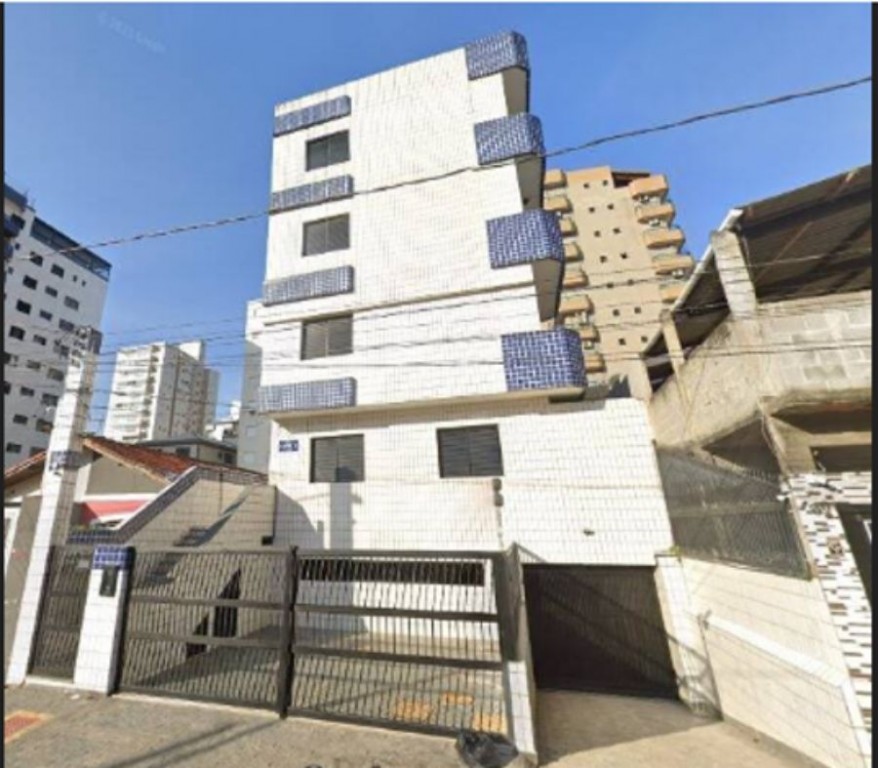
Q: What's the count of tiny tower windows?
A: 14